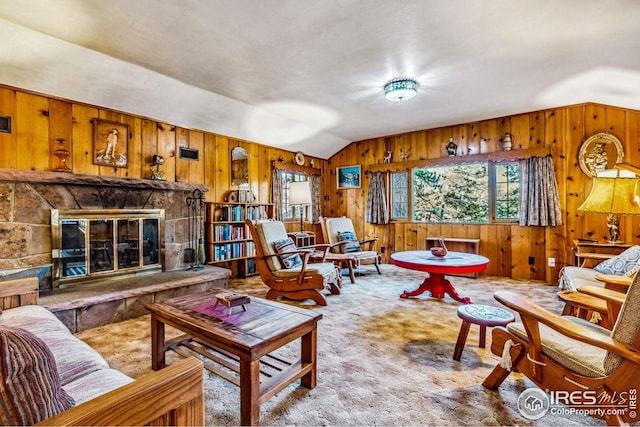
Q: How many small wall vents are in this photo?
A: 2